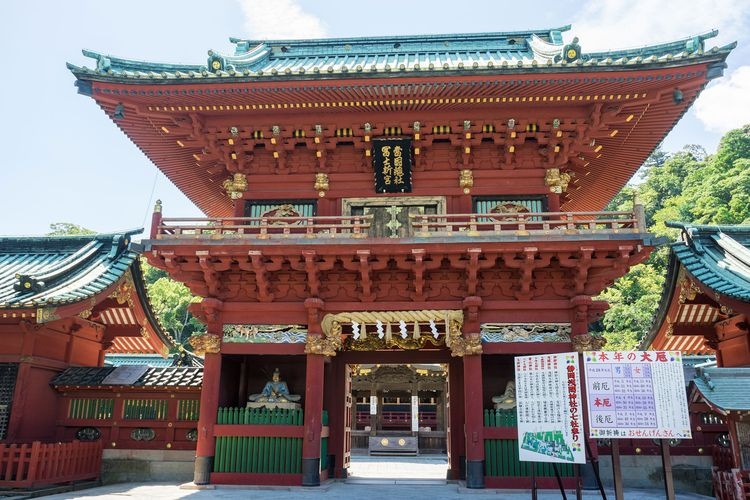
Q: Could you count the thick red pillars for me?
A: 4